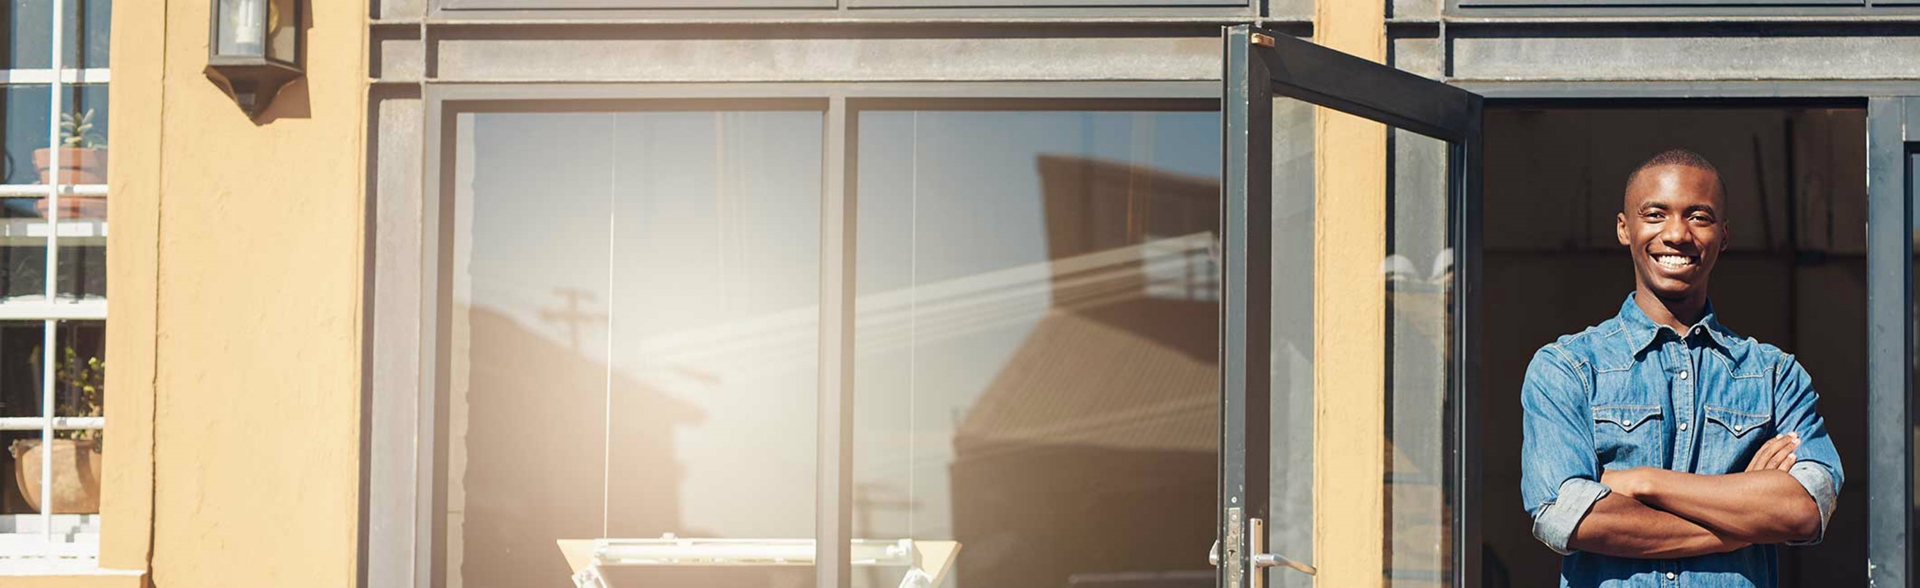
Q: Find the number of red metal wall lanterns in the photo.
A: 0